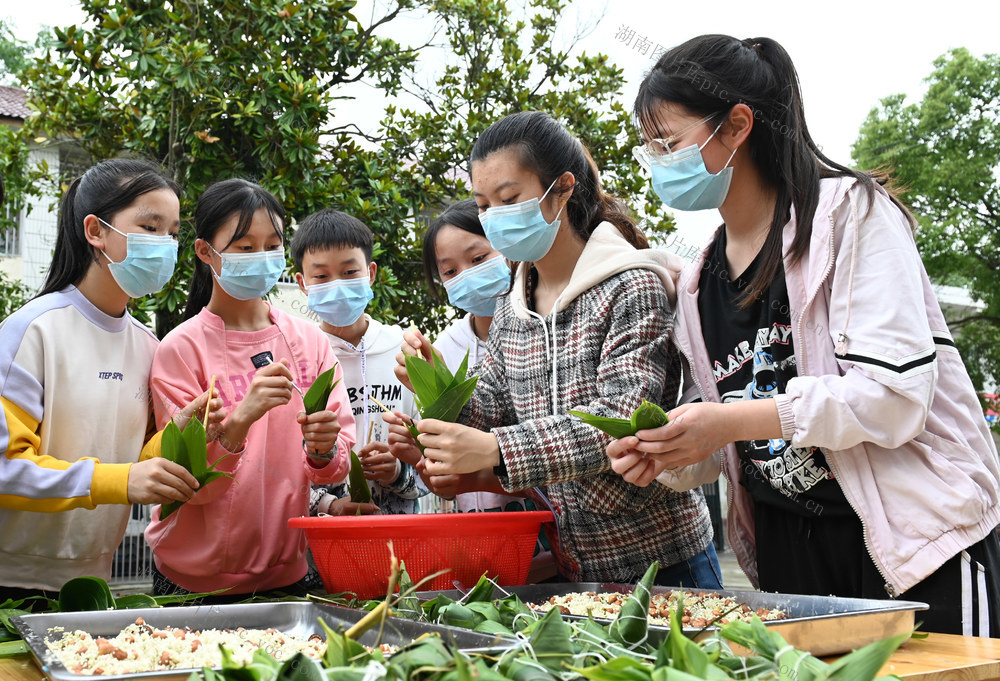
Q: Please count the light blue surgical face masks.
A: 6